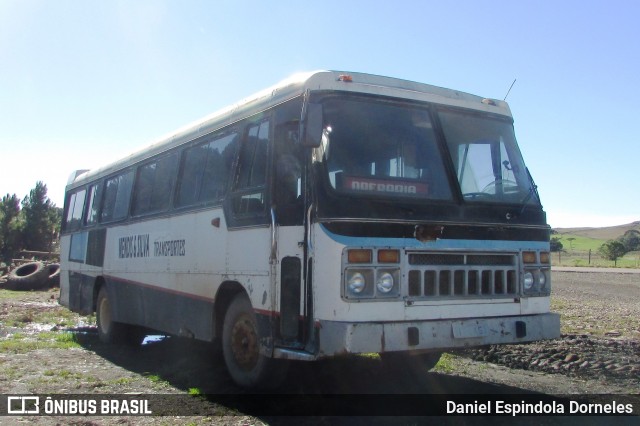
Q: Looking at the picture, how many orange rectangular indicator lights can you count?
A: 4